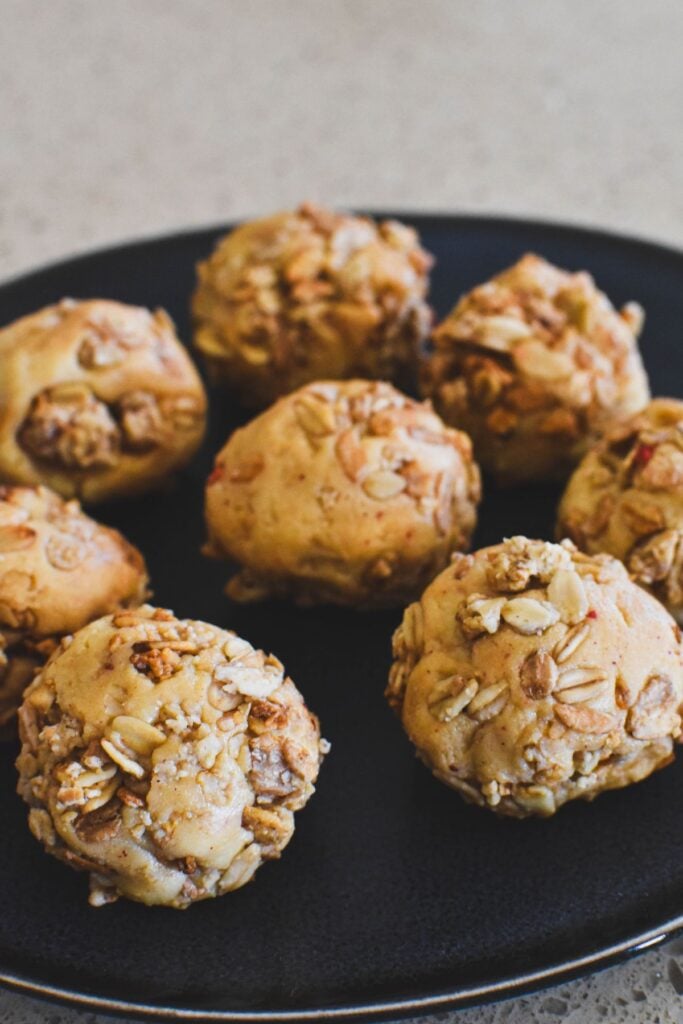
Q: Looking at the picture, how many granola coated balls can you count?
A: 8